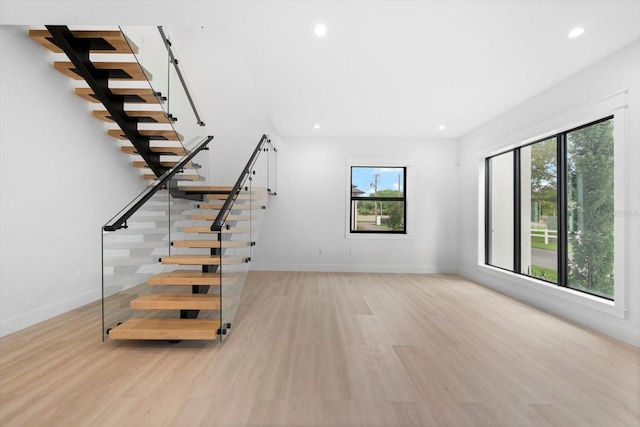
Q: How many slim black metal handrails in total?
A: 3